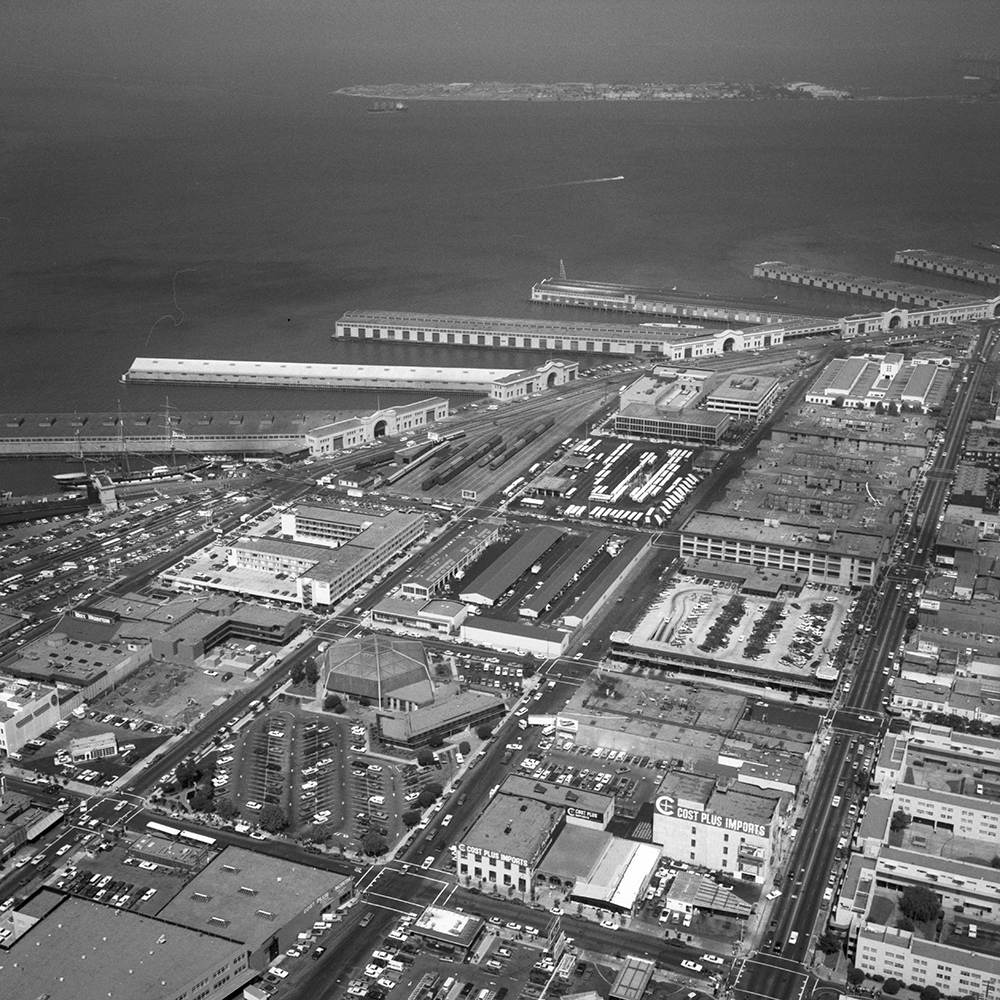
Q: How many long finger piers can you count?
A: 6